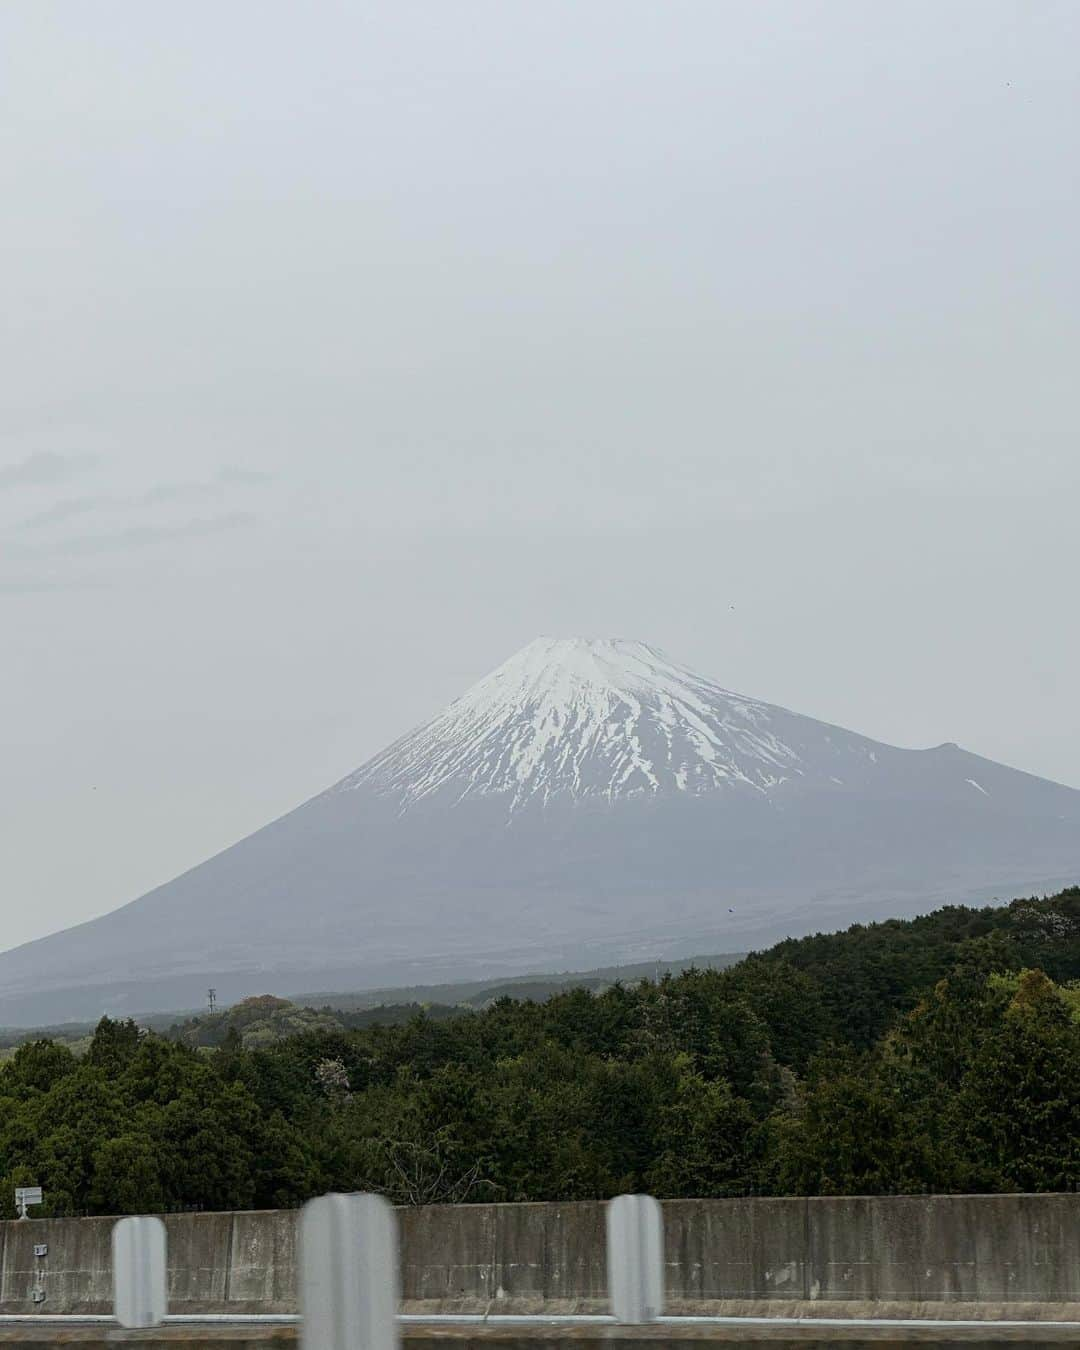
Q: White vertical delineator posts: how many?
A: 3